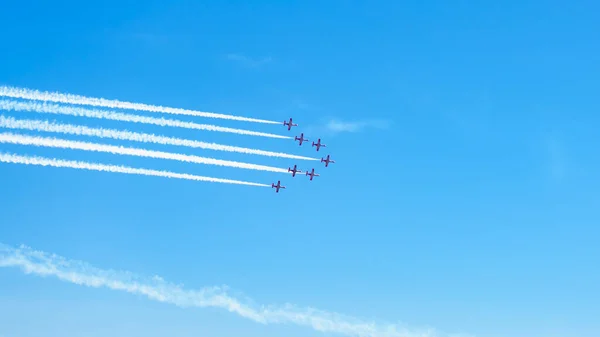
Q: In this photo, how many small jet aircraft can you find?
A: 7